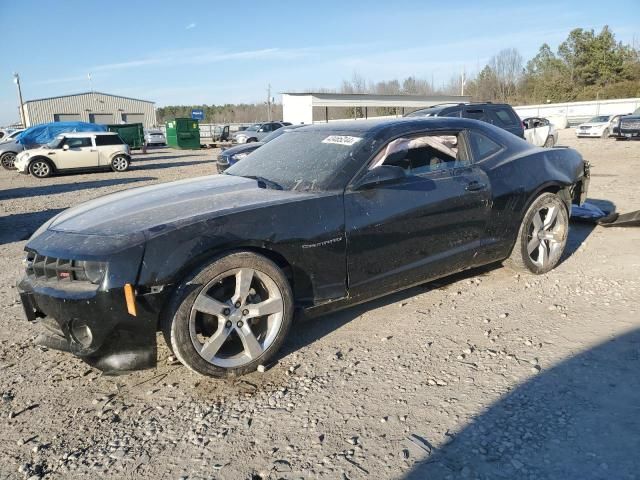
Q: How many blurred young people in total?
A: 0